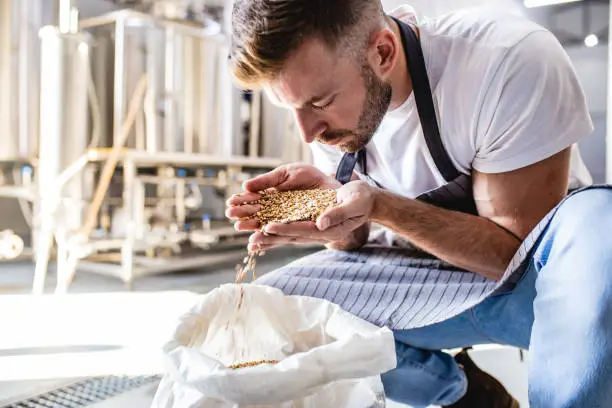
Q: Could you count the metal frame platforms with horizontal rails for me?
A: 1